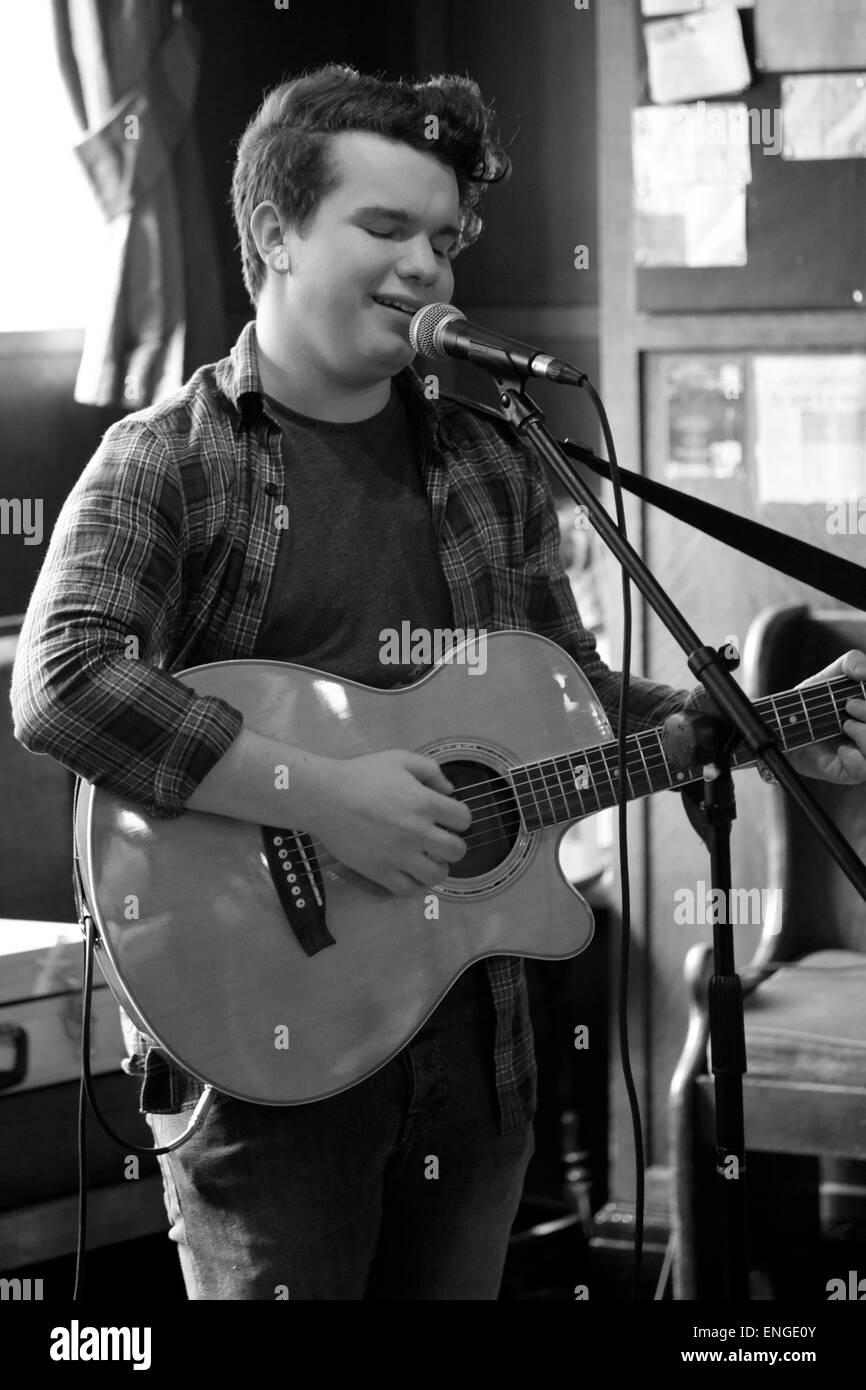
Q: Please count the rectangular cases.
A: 1